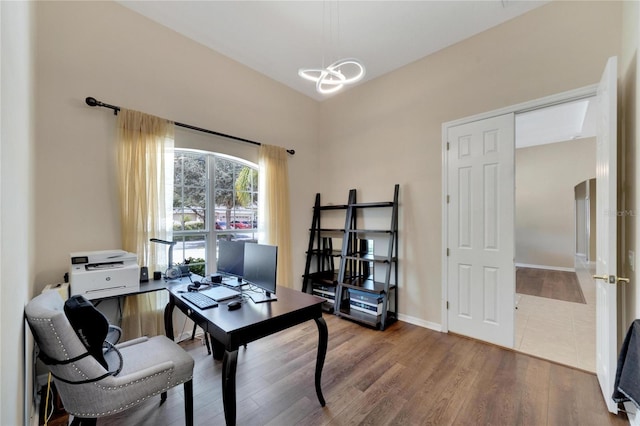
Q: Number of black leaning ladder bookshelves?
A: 2